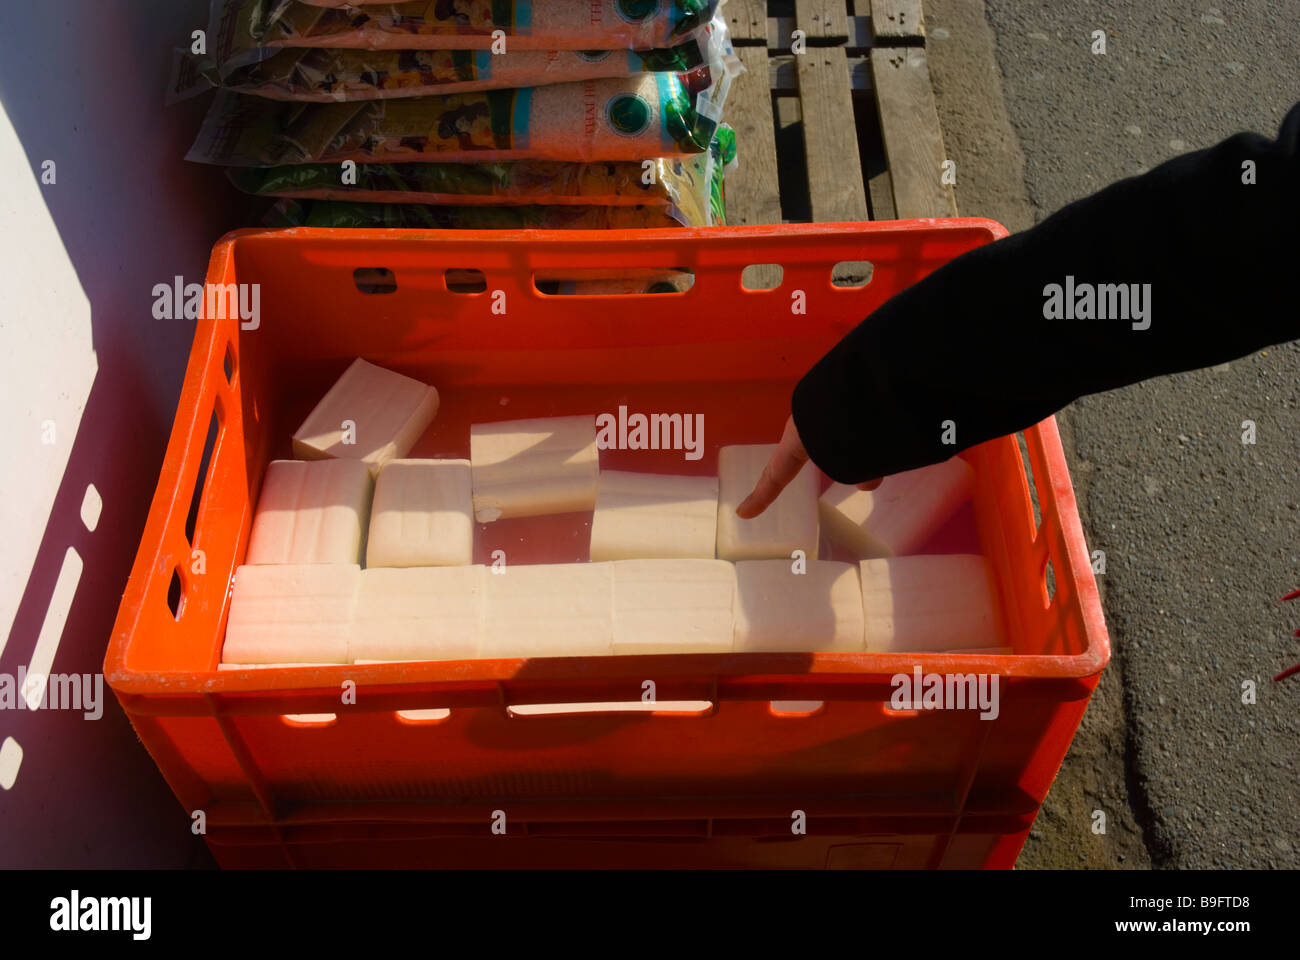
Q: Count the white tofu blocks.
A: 13